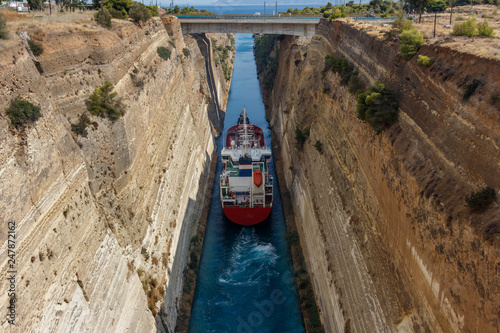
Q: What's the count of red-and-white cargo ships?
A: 1